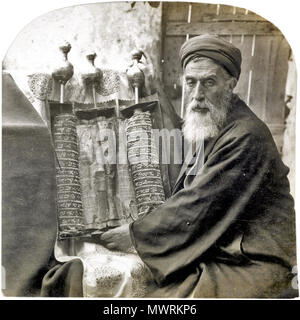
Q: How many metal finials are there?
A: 3